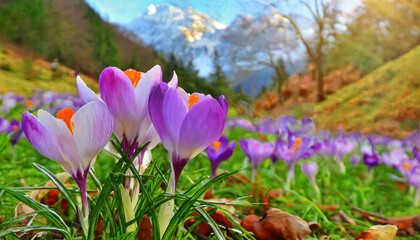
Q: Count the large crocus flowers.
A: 3